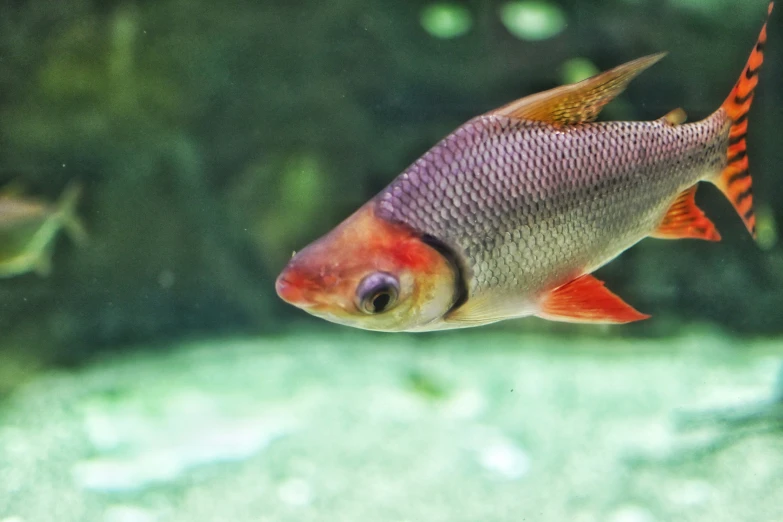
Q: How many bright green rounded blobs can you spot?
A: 3